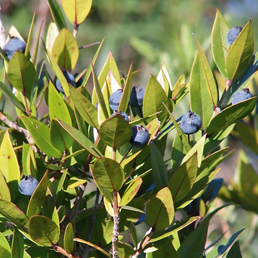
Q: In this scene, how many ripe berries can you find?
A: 10